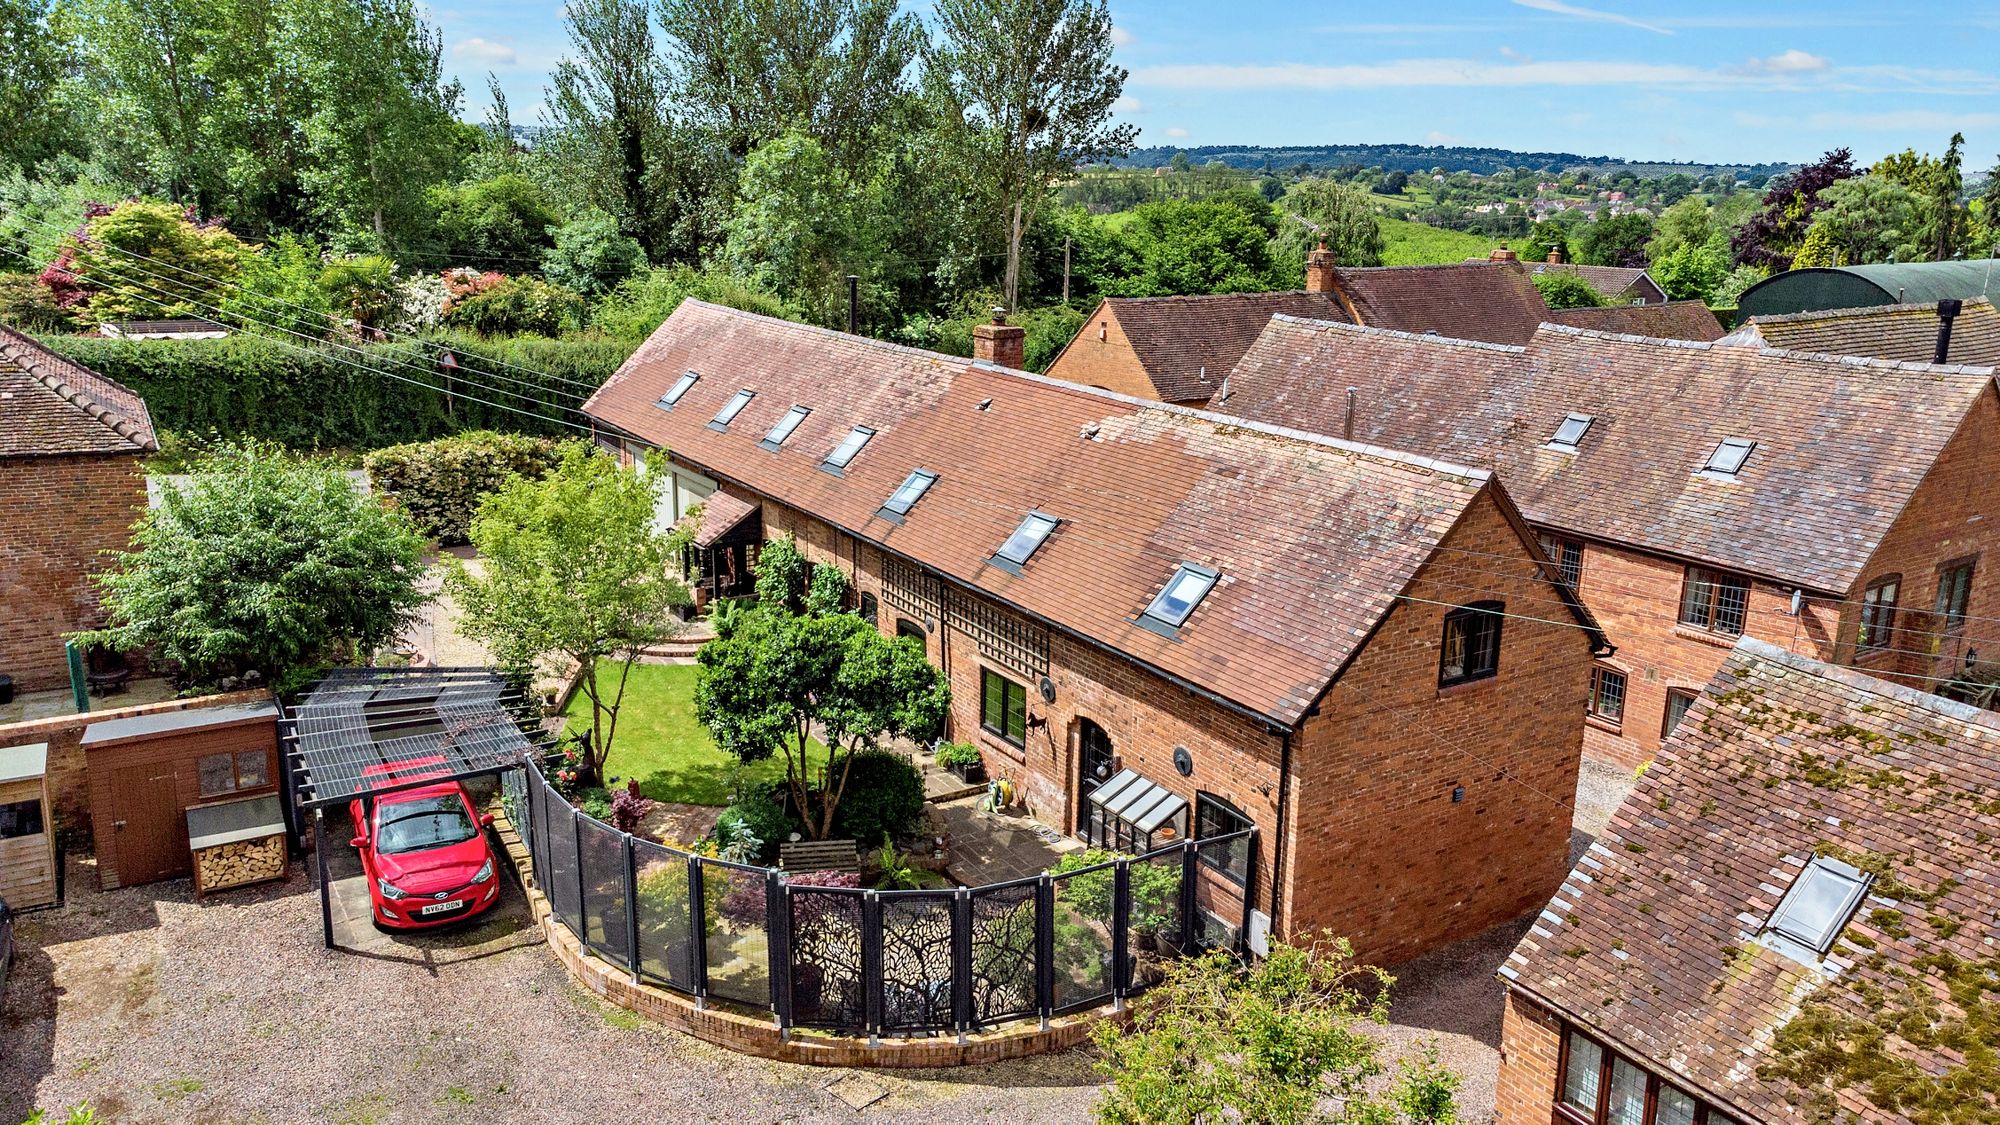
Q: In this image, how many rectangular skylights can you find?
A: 10